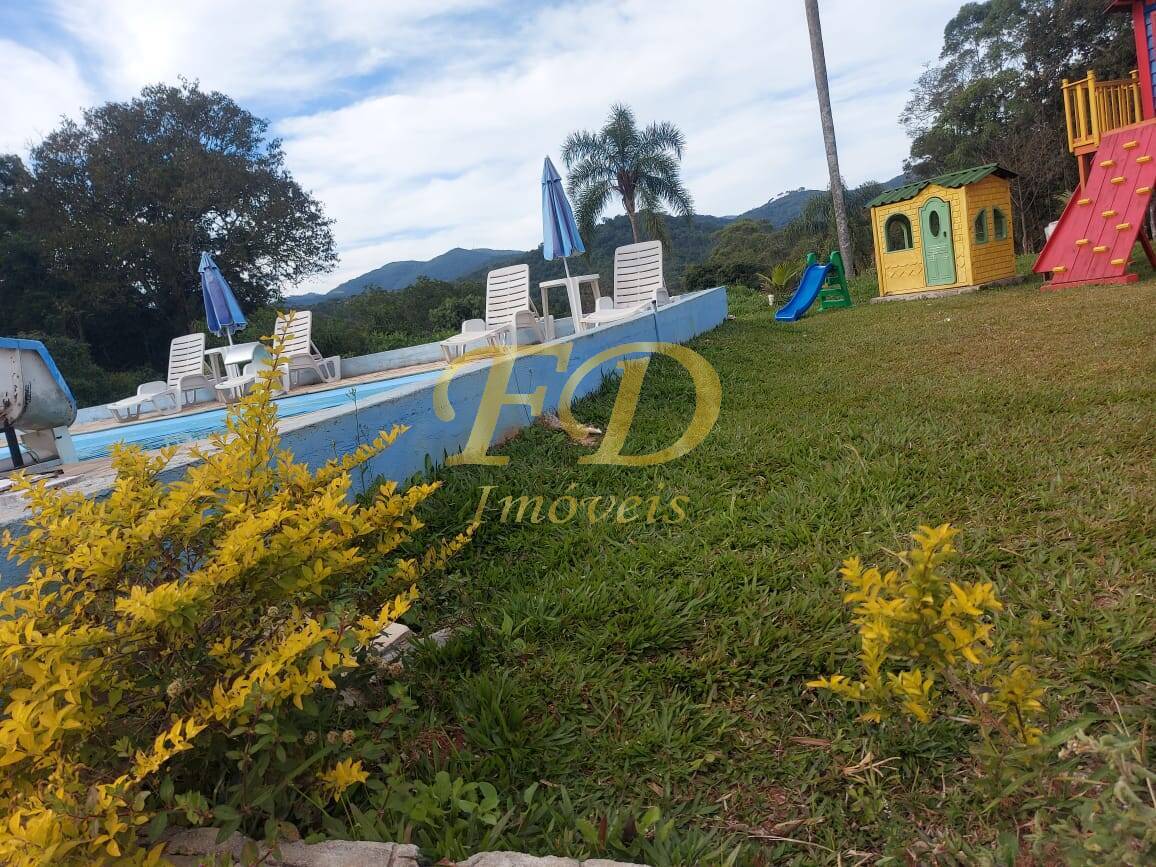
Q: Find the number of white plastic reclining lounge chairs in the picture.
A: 4